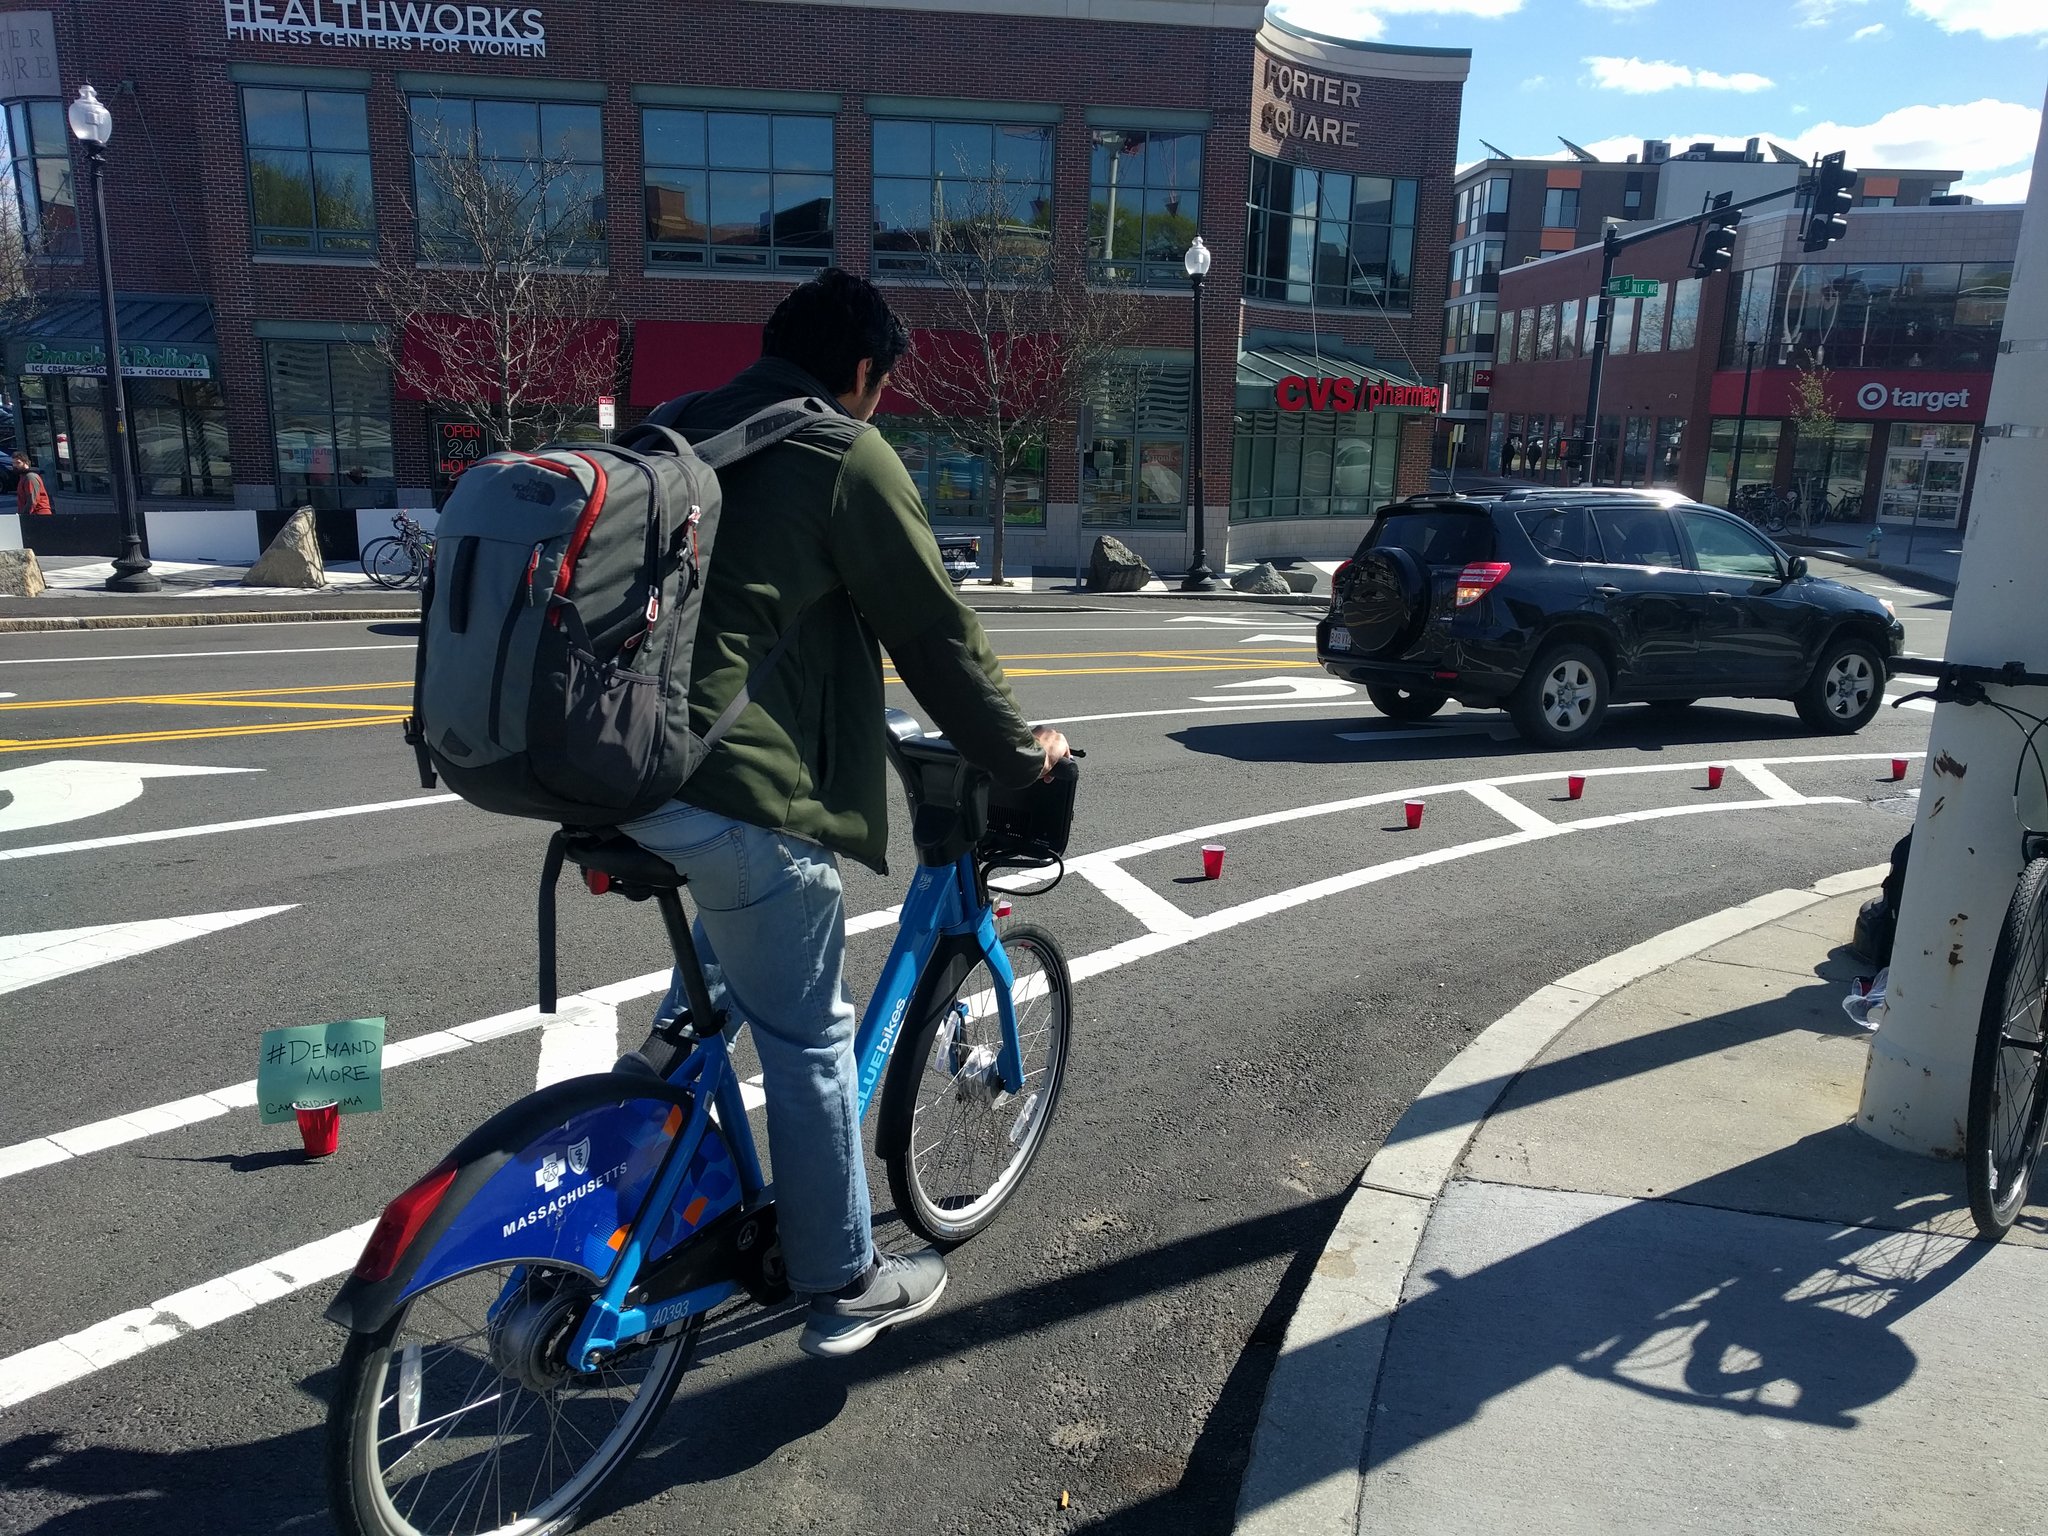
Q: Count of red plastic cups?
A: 7